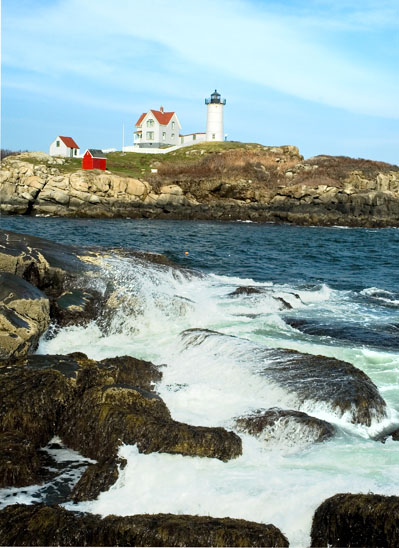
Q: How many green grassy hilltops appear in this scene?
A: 1